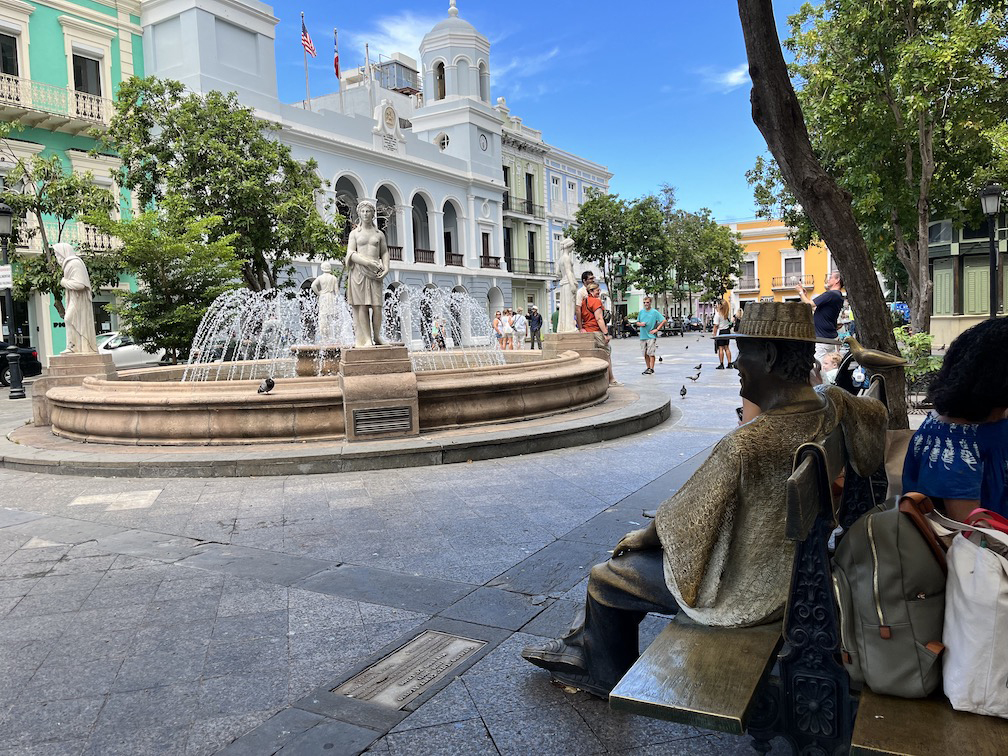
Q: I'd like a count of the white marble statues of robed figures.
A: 4